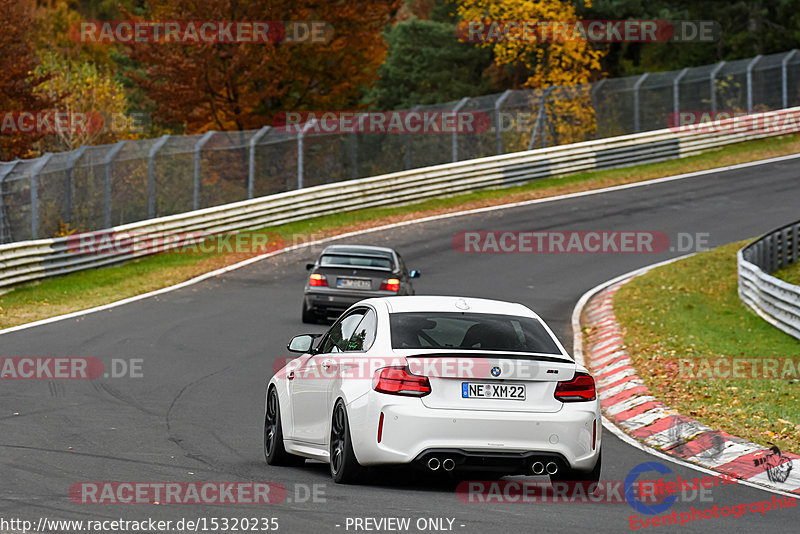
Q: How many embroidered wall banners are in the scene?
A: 0